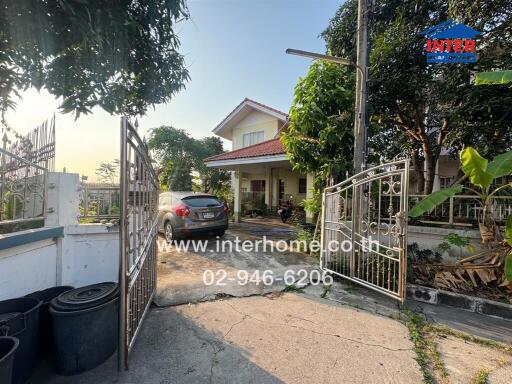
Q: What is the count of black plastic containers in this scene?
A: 4